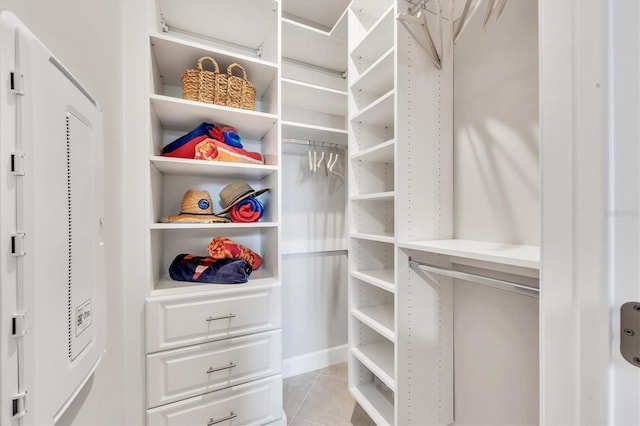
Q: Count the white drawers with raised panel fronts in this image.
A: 3